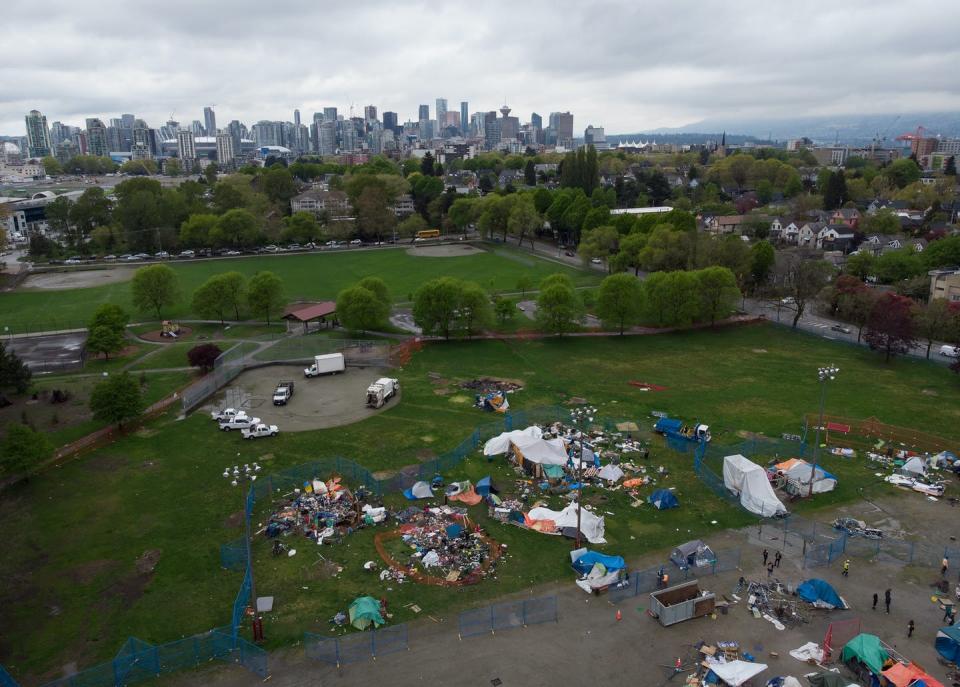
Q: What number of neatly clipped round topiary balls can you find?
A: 0